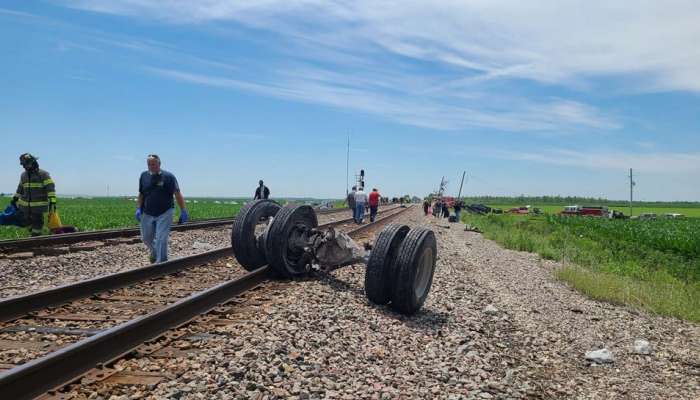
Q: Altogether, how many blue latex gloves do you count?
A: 2